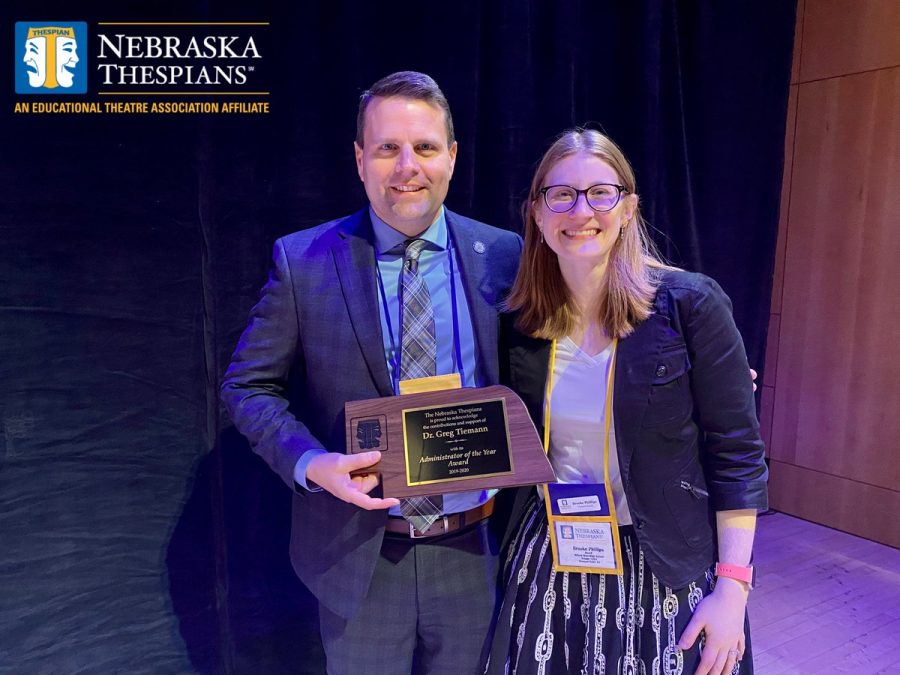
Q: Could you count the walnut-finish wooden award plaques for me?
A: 1